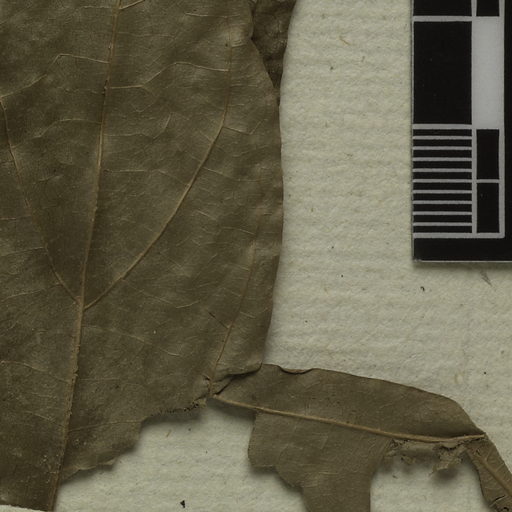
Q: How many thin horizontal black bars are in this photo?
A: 10